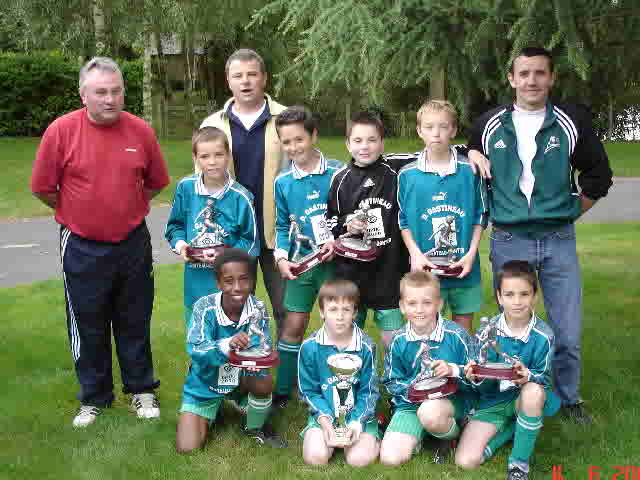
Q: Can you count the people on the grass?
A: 11